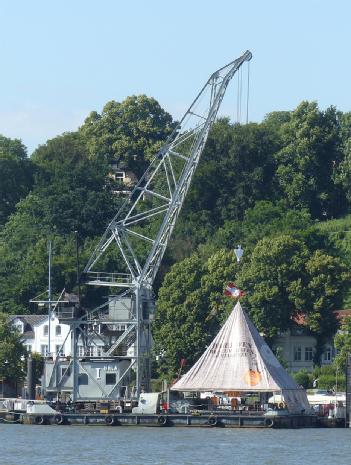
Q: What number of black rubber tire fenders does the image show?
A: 6